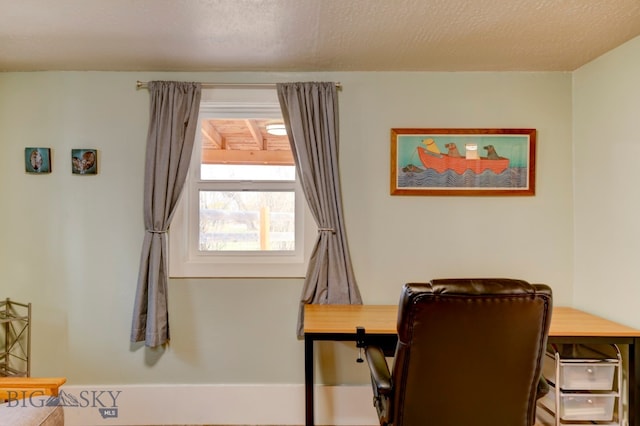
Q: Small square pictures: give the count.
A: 2